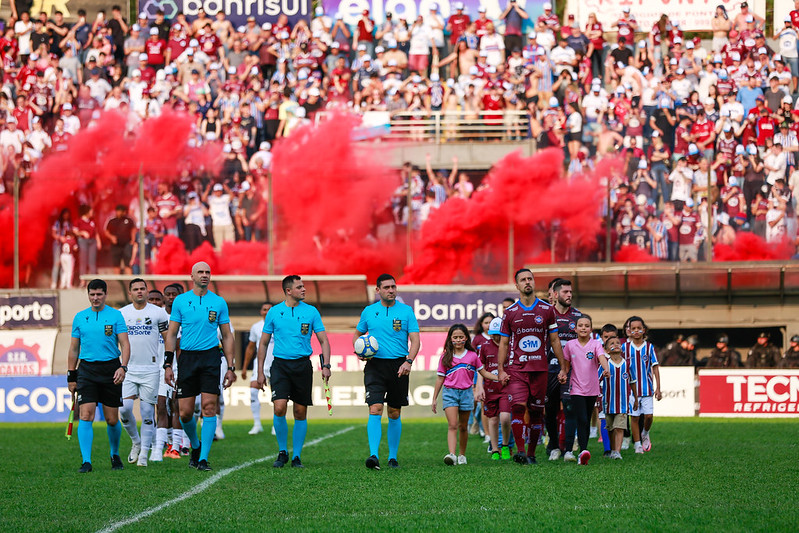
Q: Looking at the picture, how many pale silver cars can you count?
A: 0